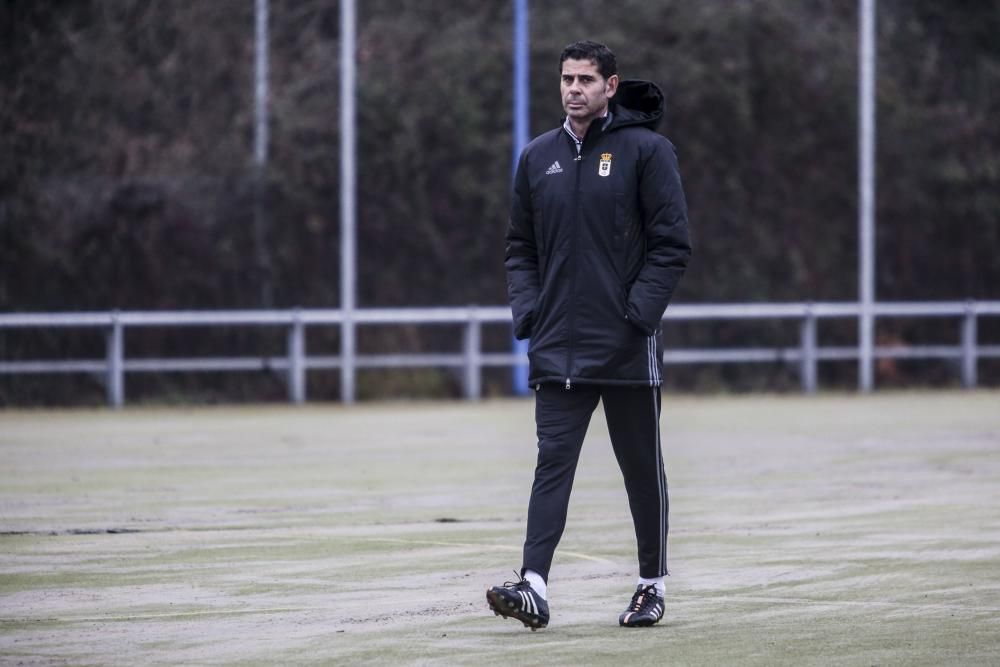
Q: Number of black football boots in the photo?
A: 2